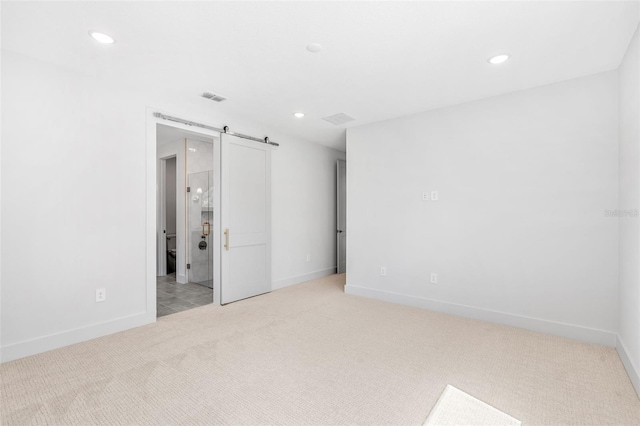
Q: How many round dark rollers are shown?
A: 2